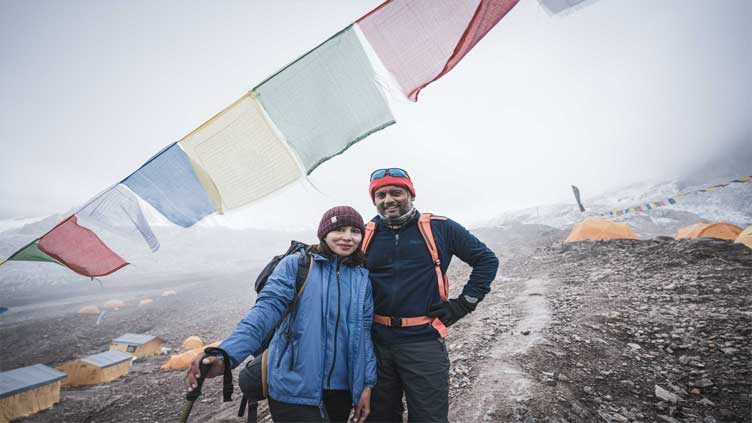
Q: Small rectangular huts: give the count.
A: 3